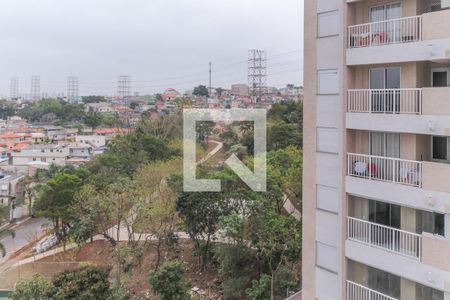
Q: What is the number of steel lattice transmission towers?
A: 5